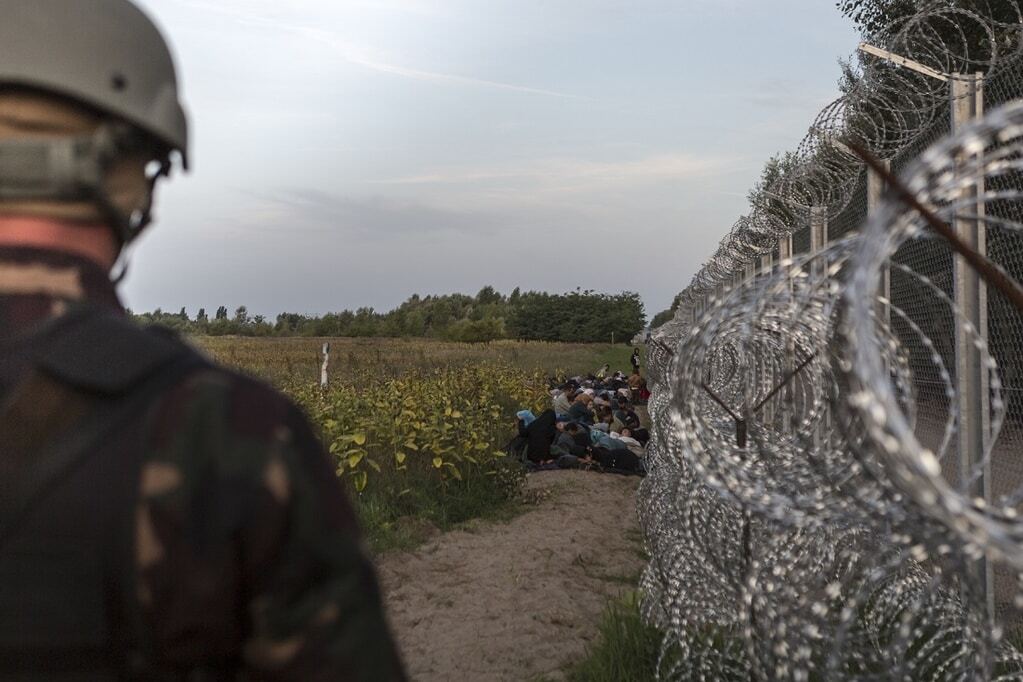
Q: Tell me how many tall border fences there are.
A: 1